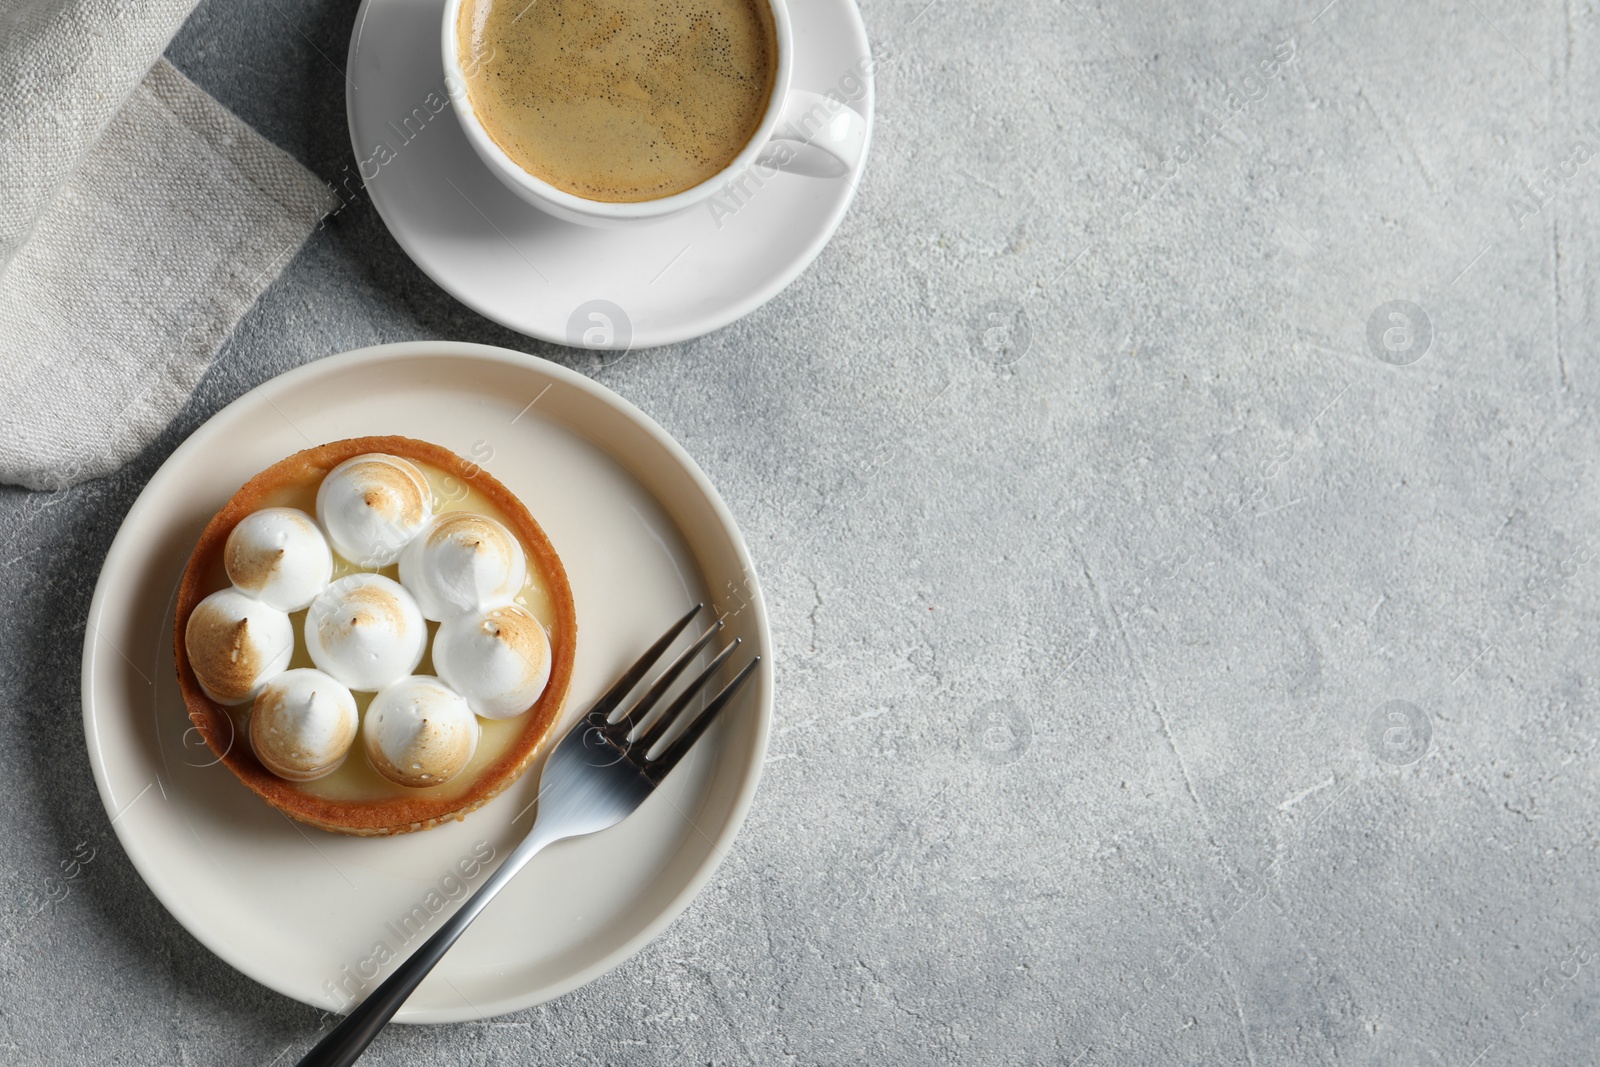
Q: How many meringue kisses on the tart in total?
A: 8